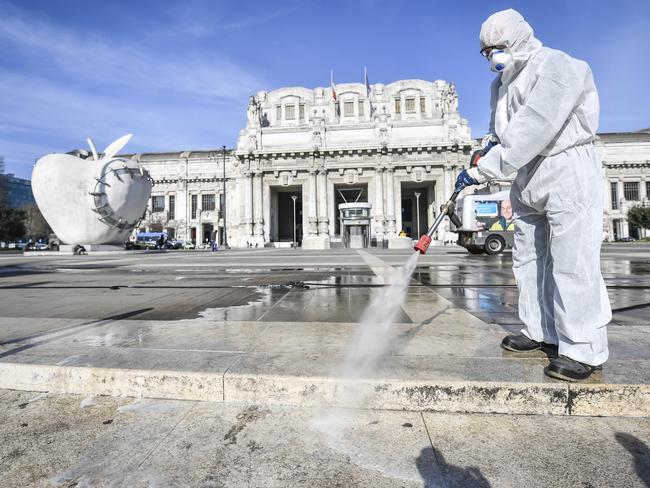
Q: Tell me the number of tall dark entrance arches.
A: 3